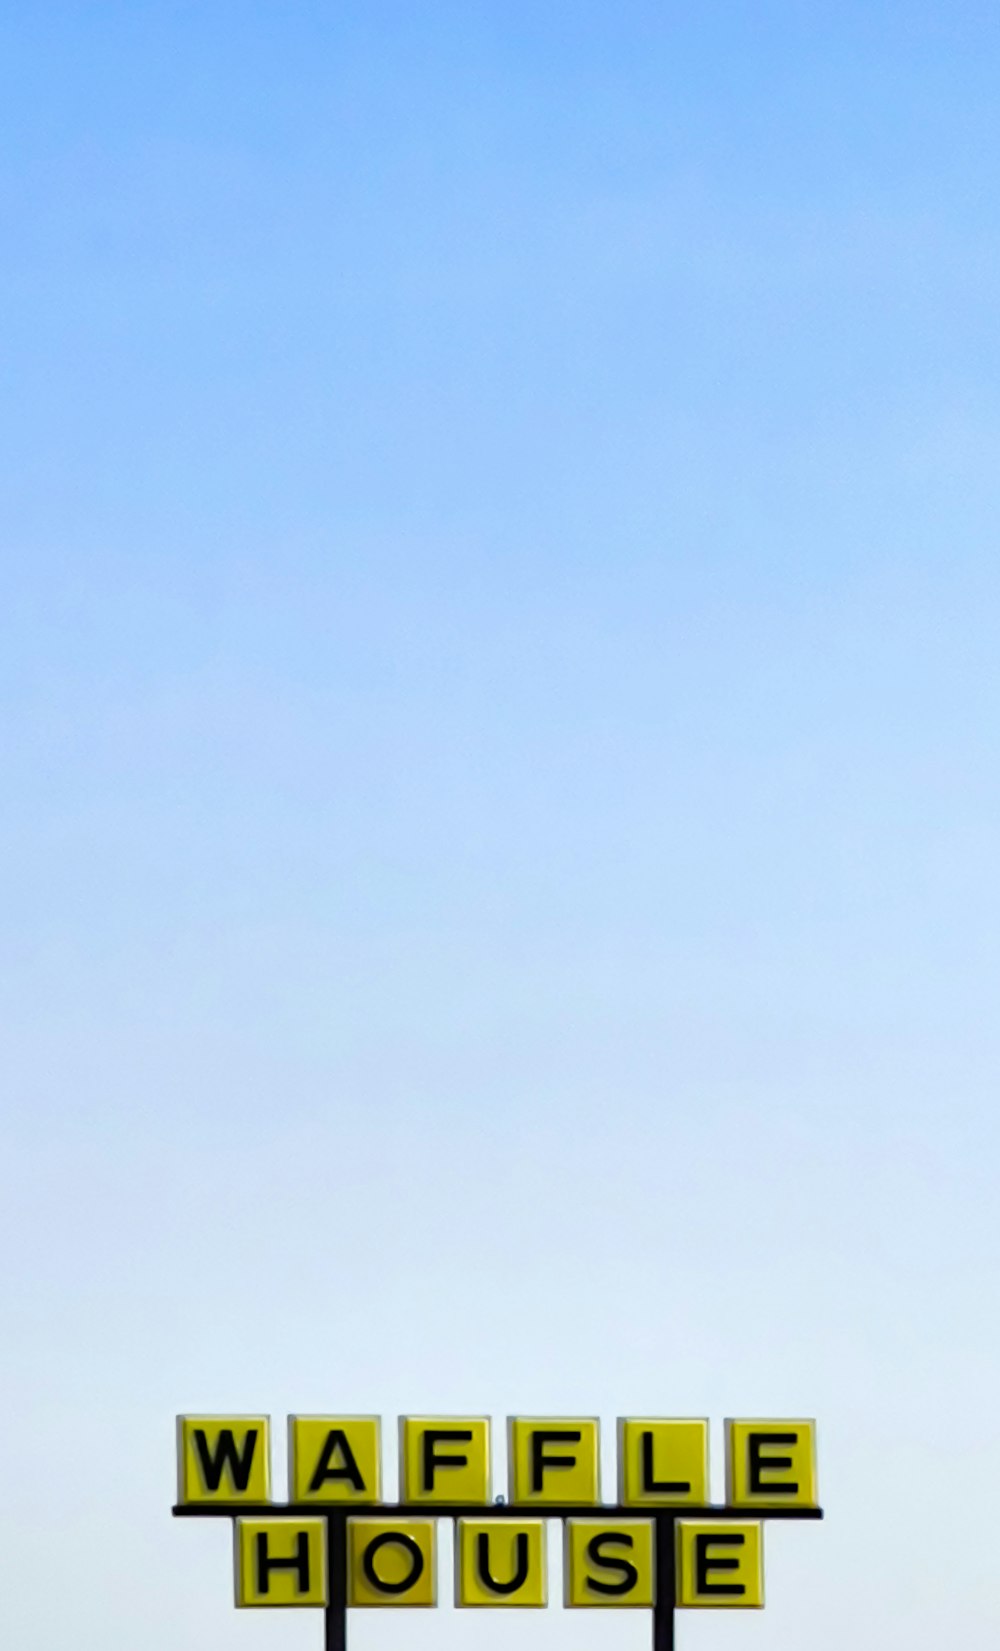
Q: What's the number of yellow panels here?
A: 11